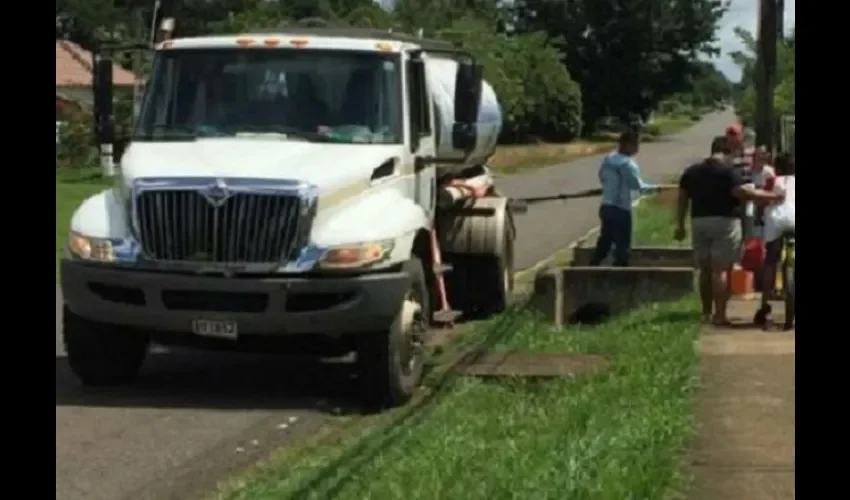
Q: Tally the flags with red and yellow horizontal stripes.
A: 0